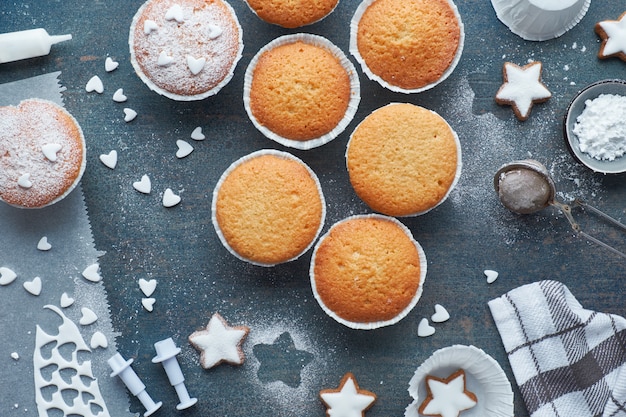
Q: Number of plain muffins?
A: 6